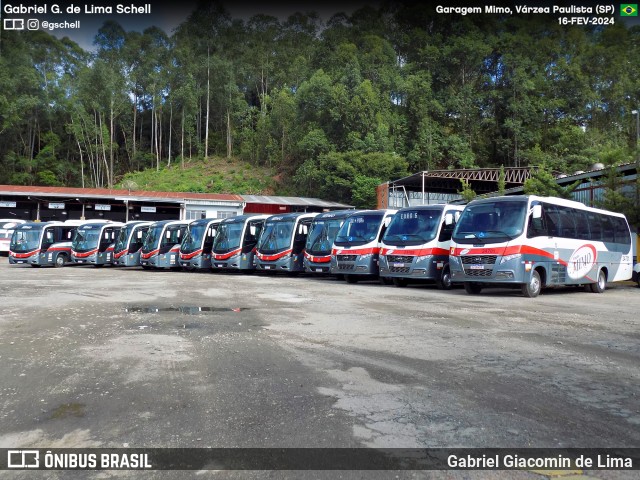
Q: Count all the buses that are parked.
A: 11